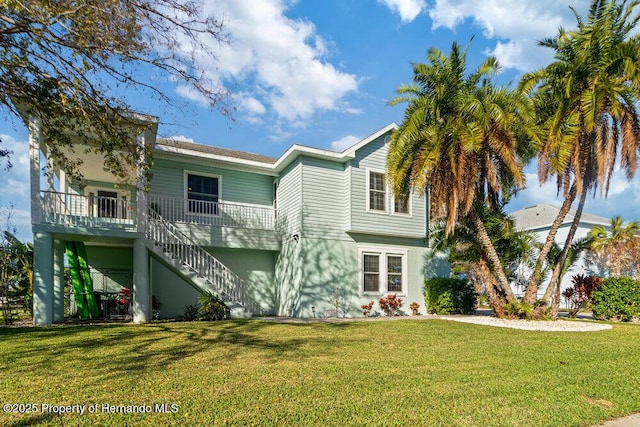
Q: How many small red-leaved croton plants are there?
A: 3